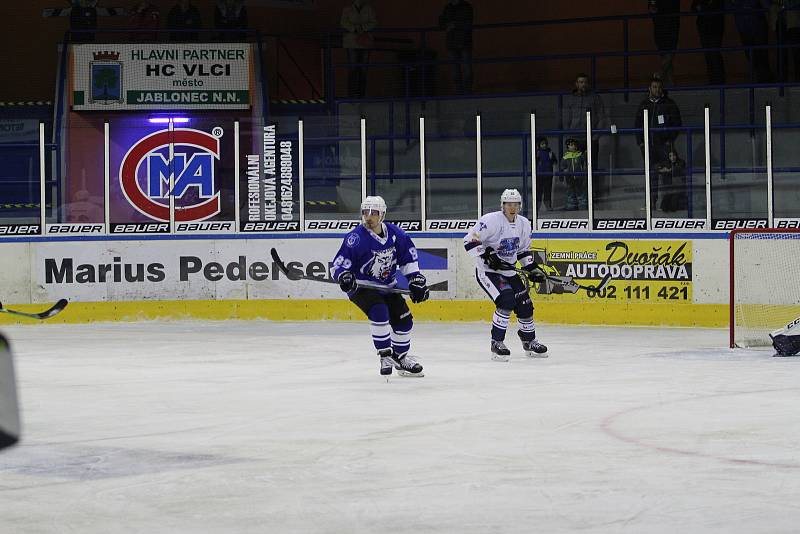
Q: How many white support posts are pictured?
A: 13